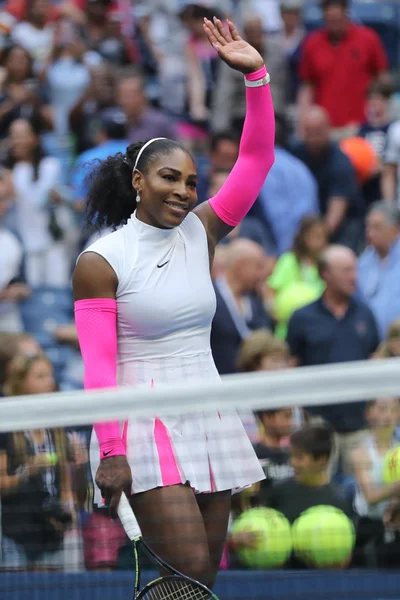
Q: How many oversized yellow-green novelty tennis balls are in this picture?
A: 4